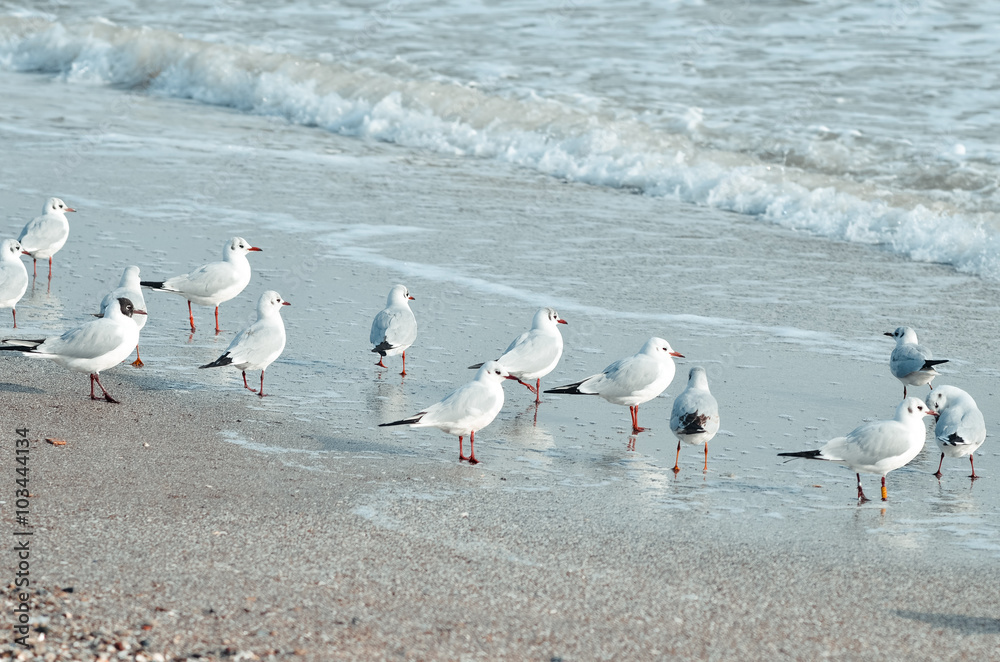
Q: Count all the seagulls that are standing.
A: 14